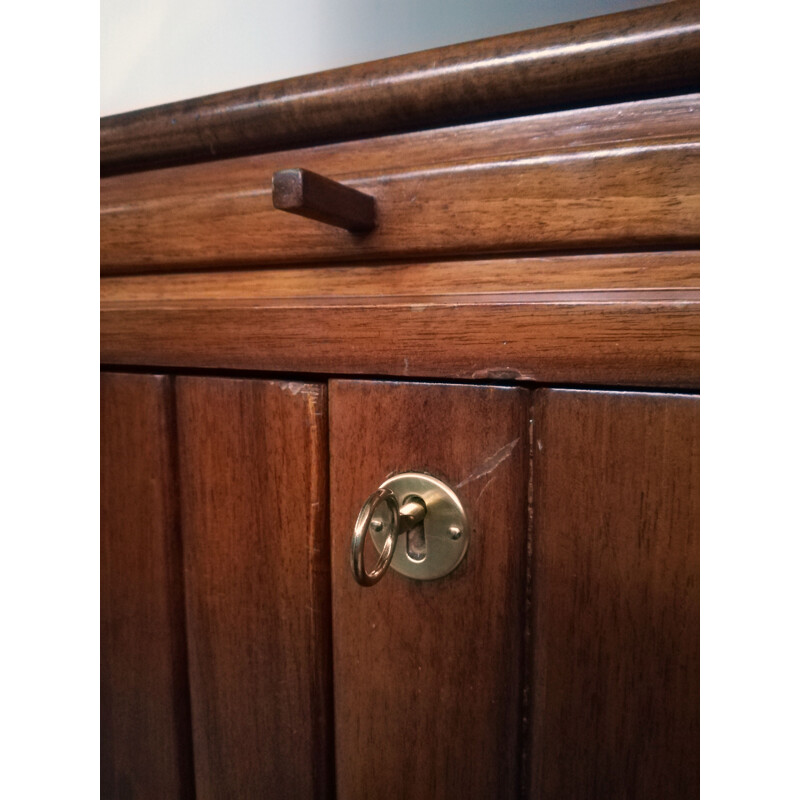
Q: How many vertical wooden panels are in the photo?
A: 4